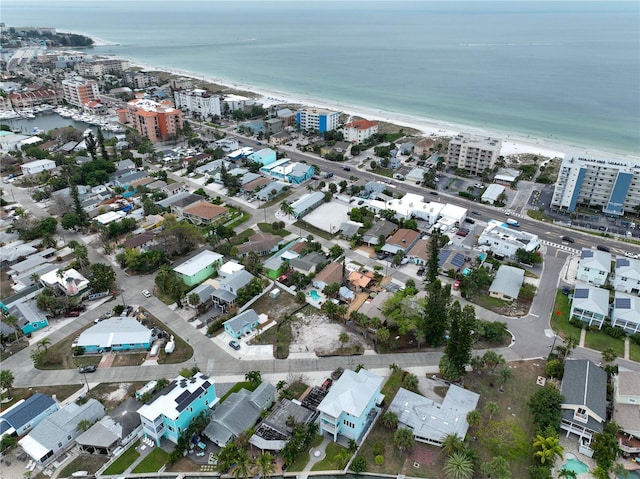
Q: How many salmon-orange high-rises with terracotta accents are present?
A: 1